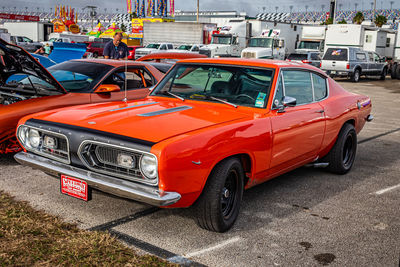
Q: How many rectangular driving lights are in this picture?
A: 2